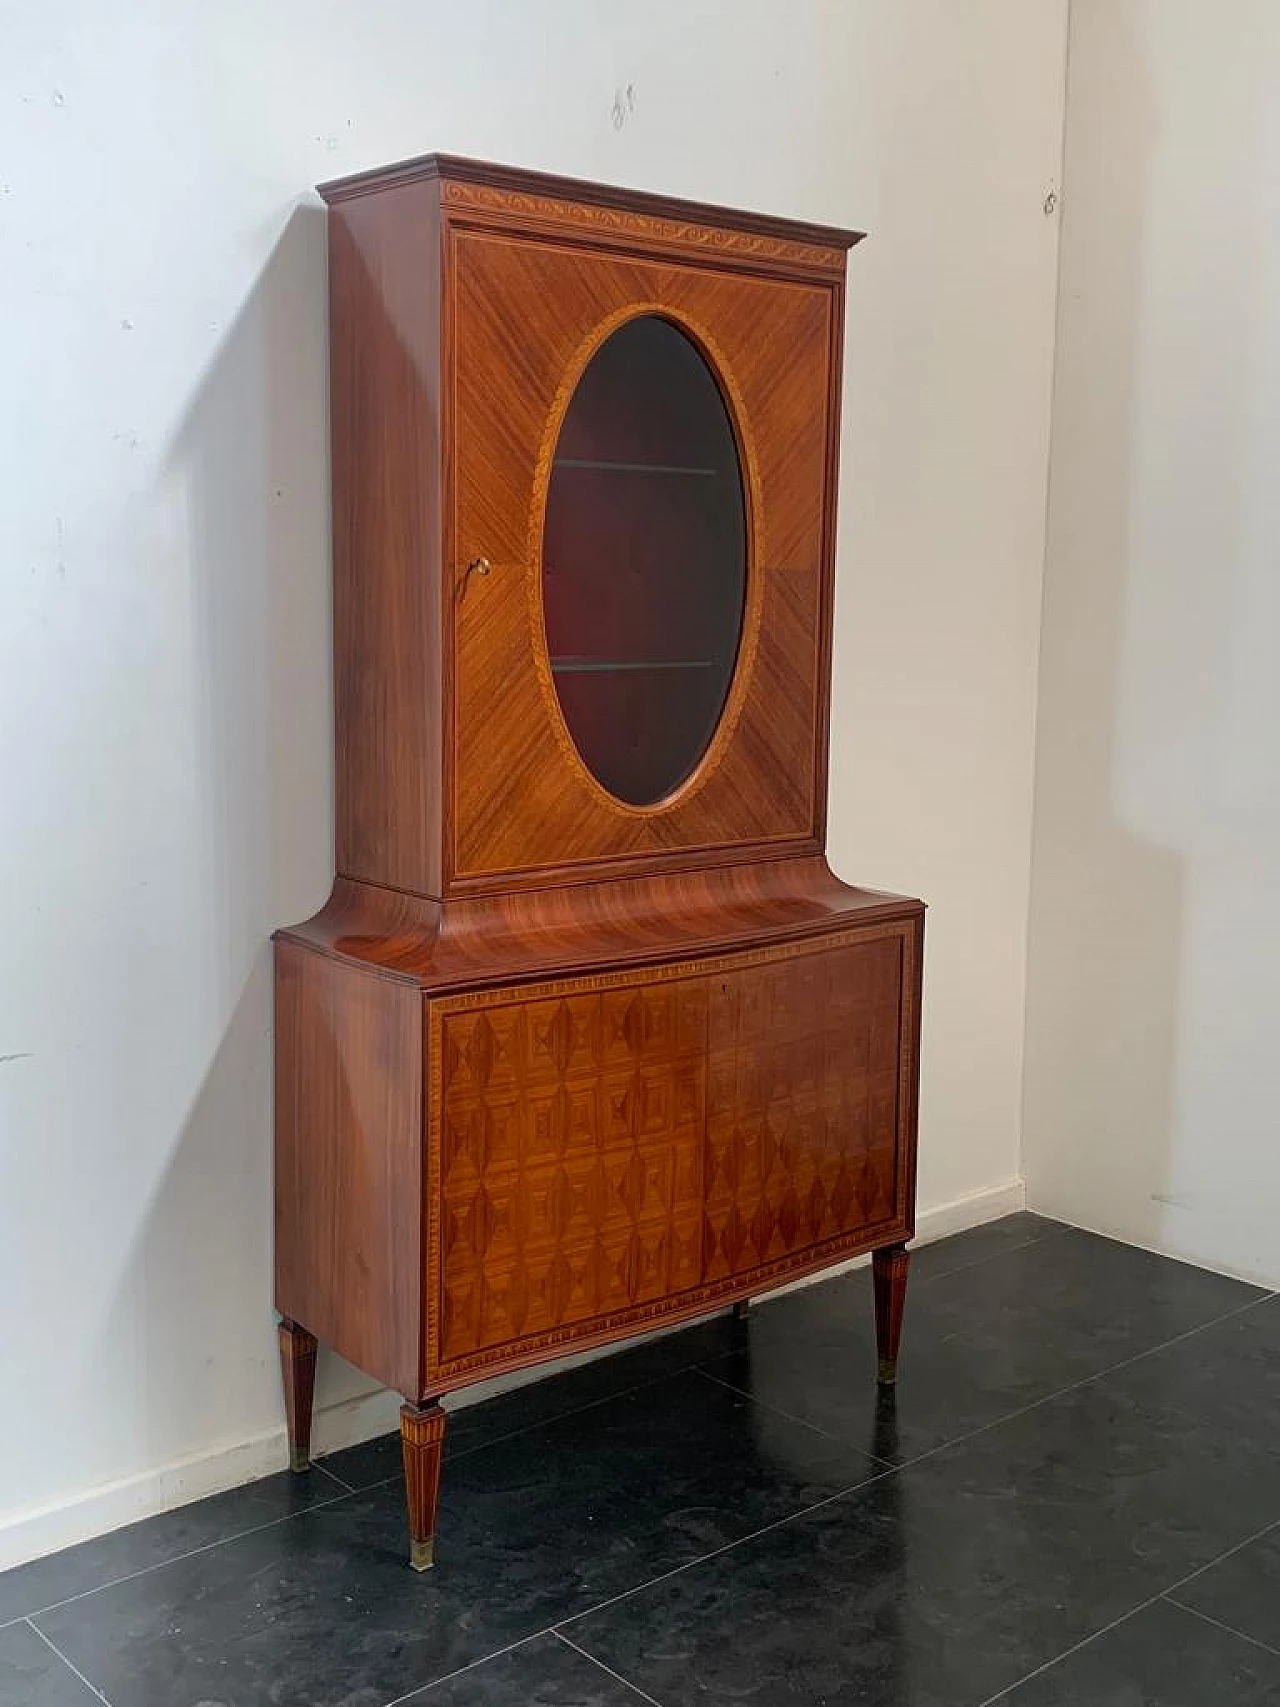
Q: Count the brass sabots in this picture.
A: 3